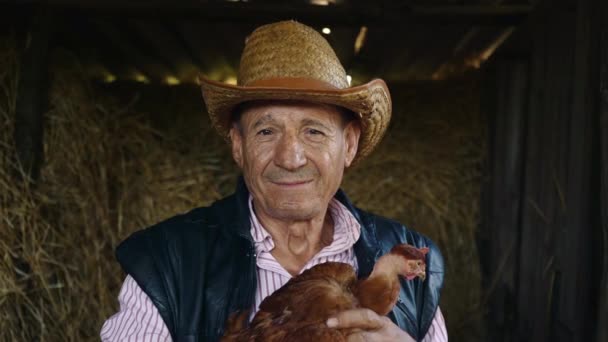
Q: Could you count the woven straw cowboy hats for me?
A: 1